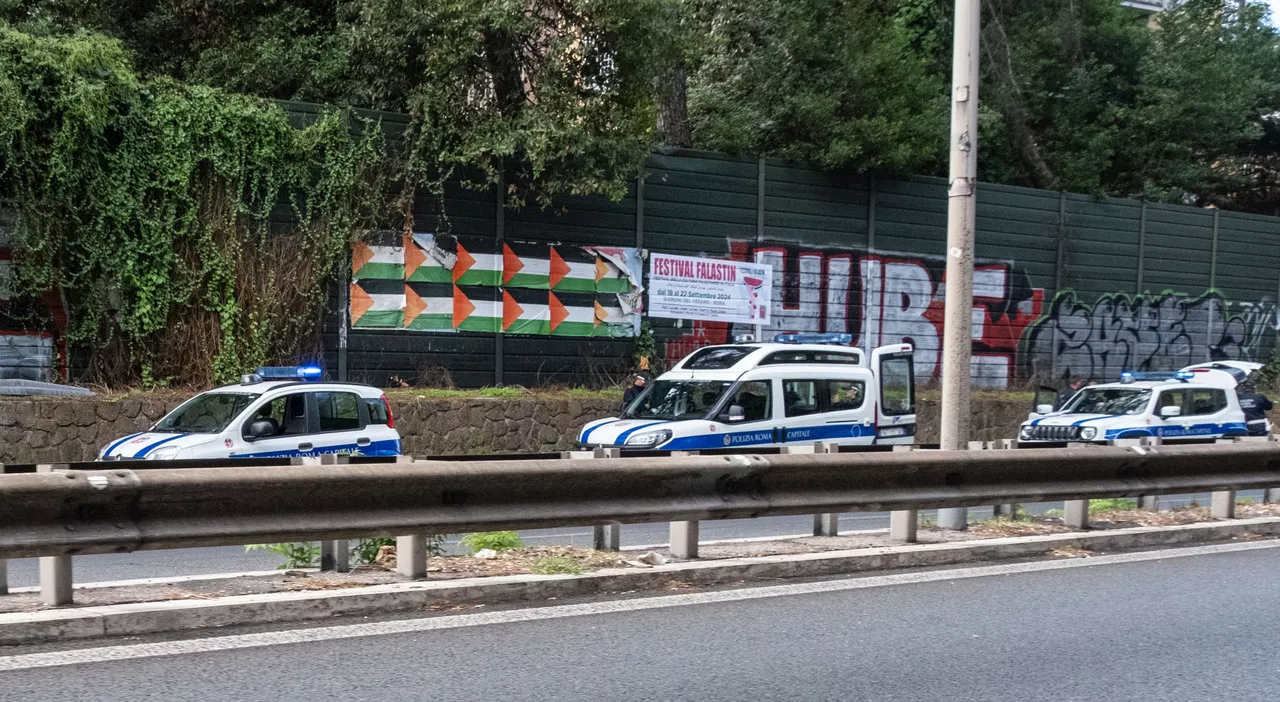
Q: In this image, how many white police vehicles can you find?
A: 3